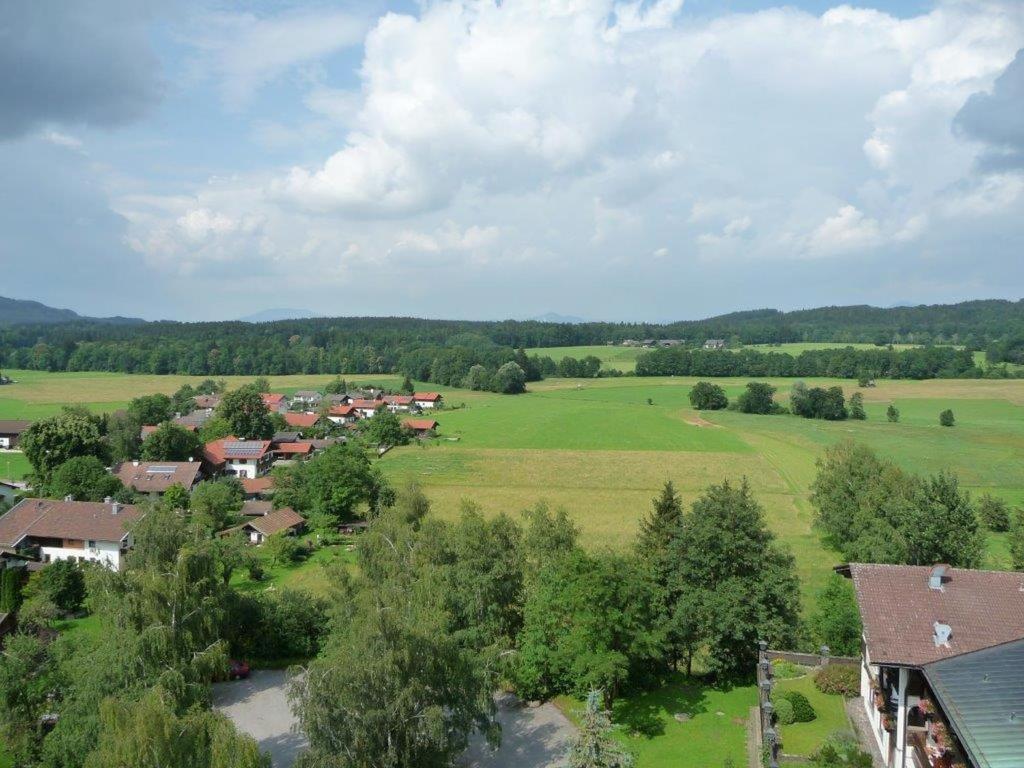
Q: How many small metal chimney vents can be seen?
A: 2